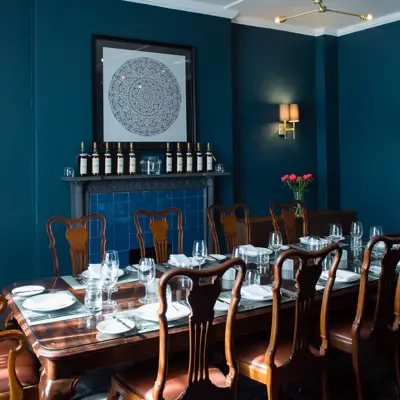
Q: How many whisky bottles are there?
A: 10